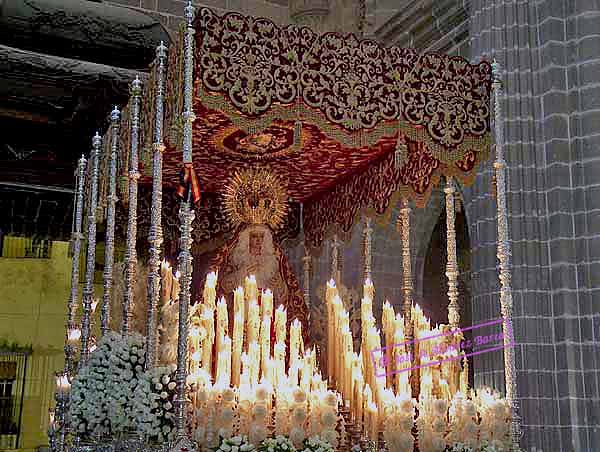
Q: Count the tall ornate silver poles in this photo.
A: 12